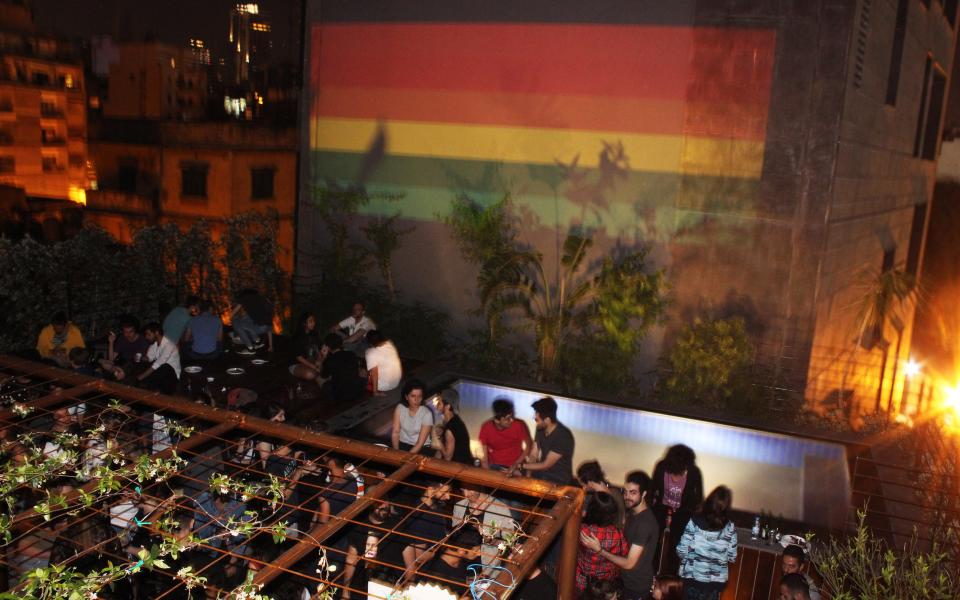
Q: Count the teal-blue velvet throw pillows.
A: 0